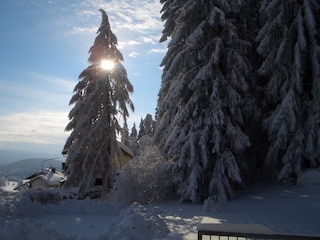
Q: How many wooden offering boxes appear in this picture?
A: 0